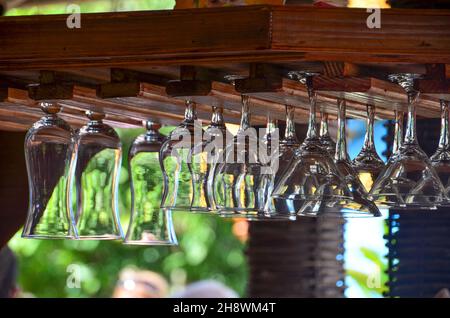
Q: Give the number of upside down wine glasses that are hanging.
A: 15